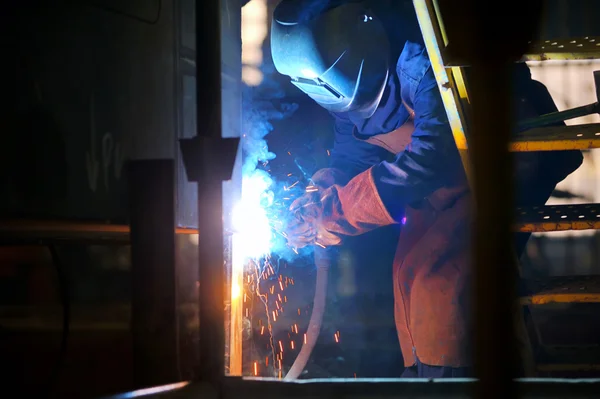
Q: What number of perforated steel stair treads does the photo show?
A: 4